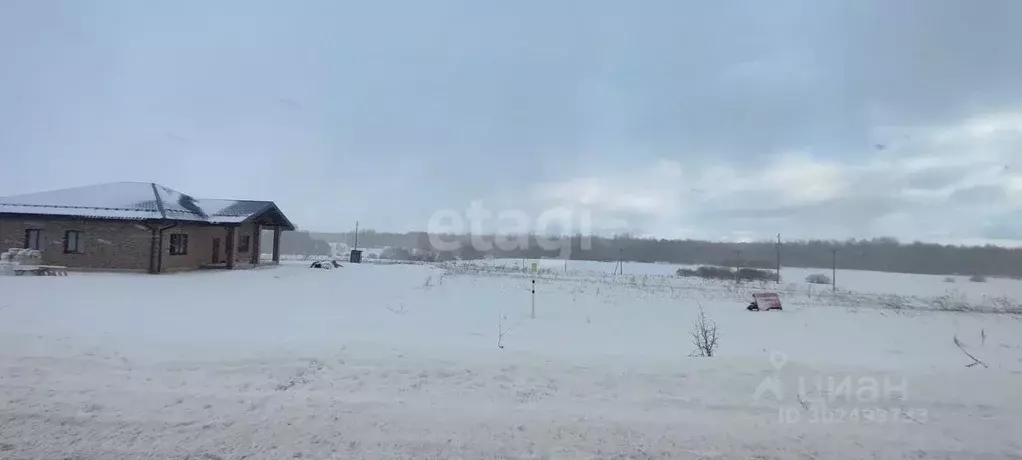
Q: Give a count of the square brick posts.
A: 3